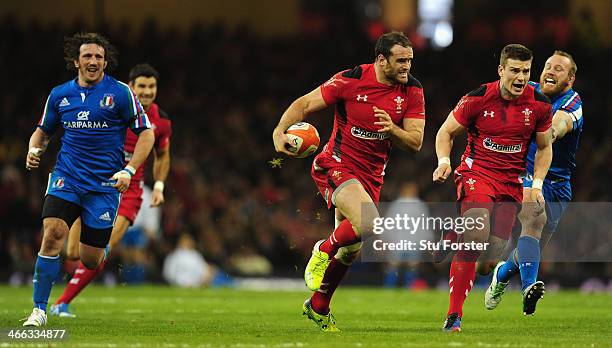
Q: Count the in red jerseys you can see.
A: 3